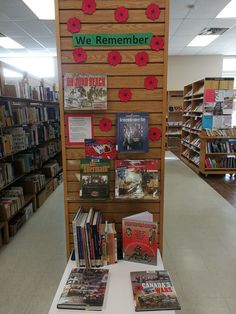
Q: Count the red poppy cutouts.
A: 12